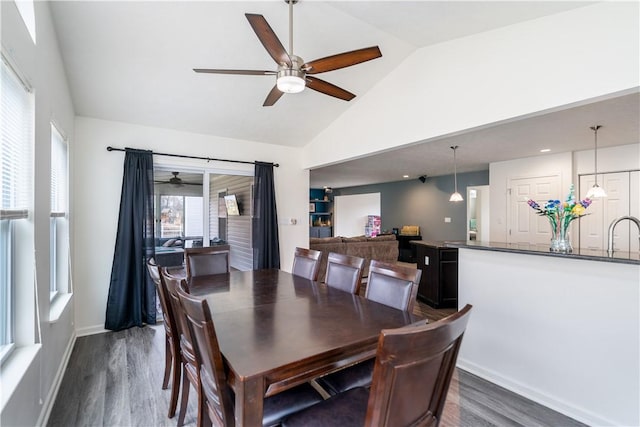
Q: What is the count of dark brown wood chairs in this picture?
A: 8